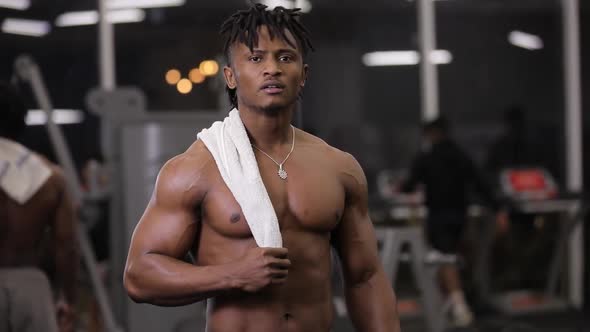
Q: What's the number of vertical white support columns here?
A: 3